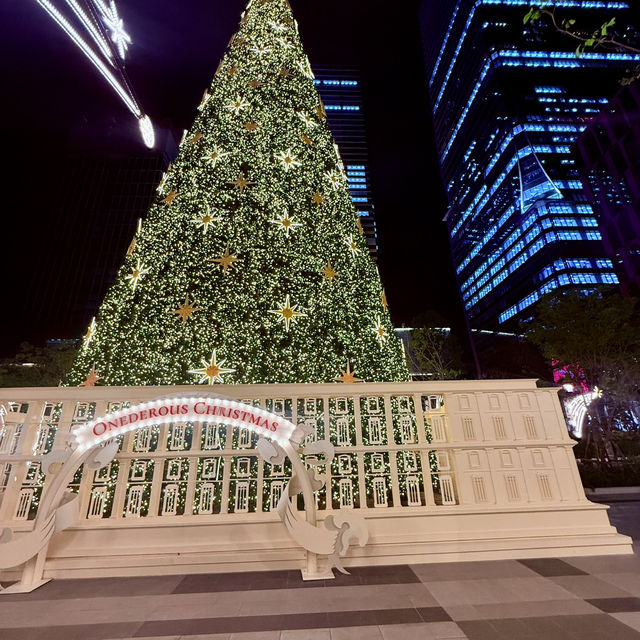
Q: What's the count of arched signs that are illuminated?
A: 1